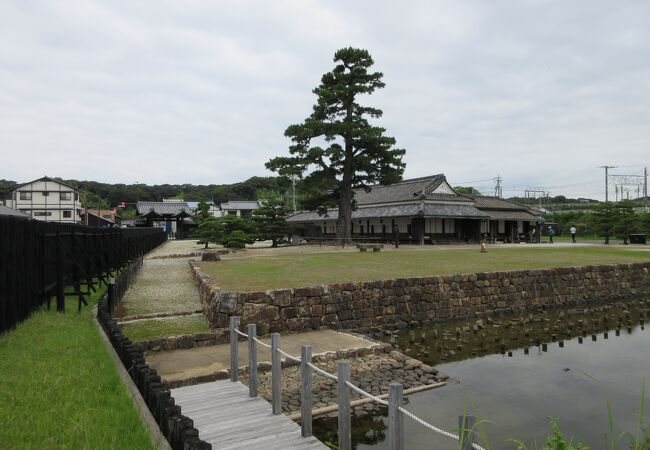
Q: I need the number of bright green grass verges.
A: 1